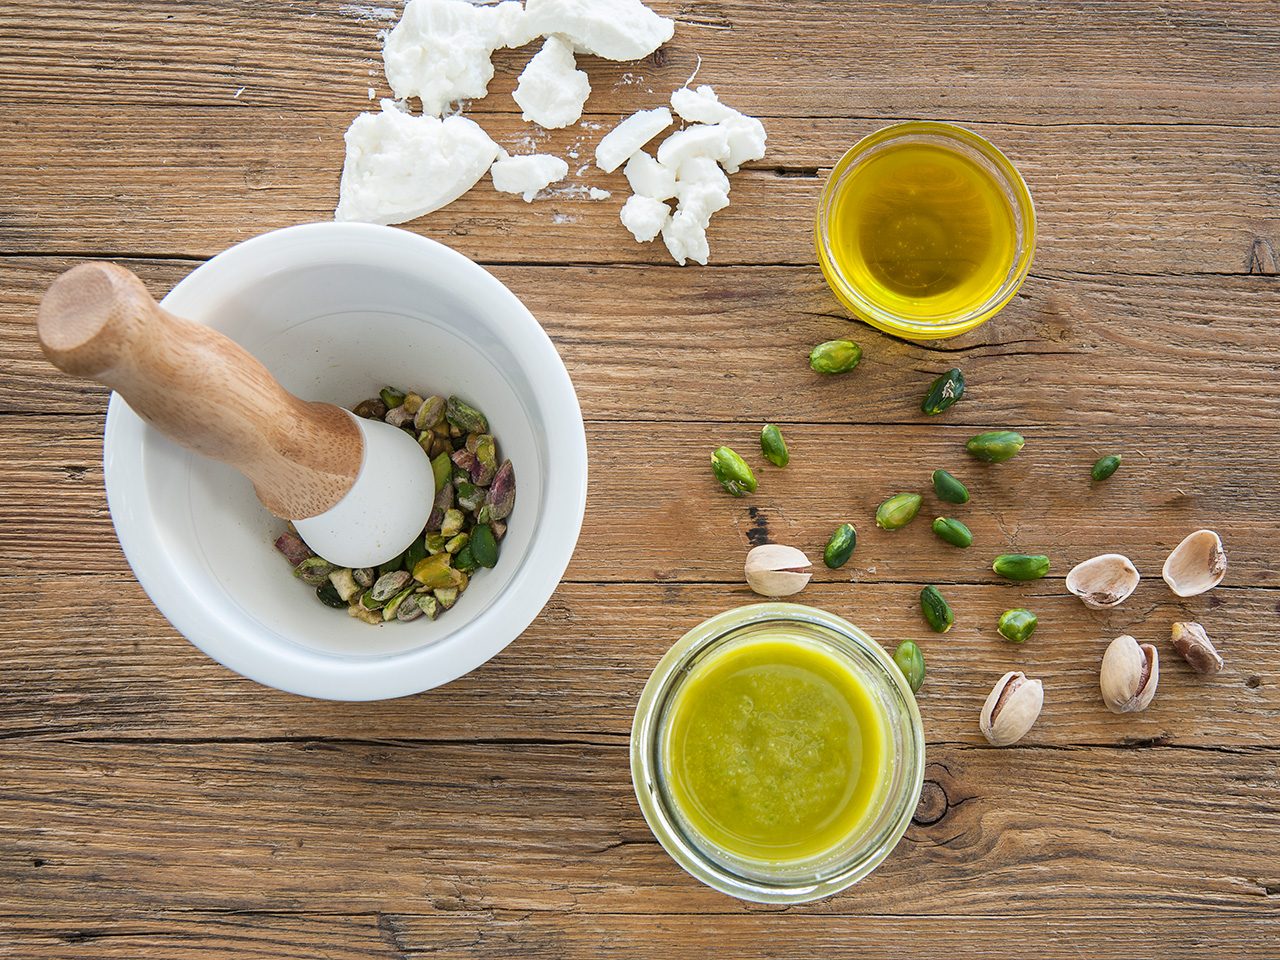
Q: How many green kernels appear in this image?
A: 14